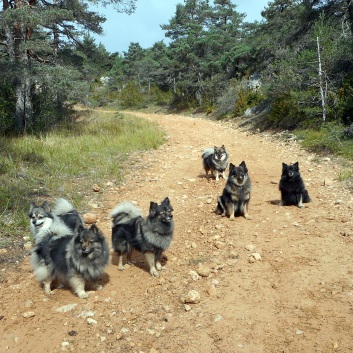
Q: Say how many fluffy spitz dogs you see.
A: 6